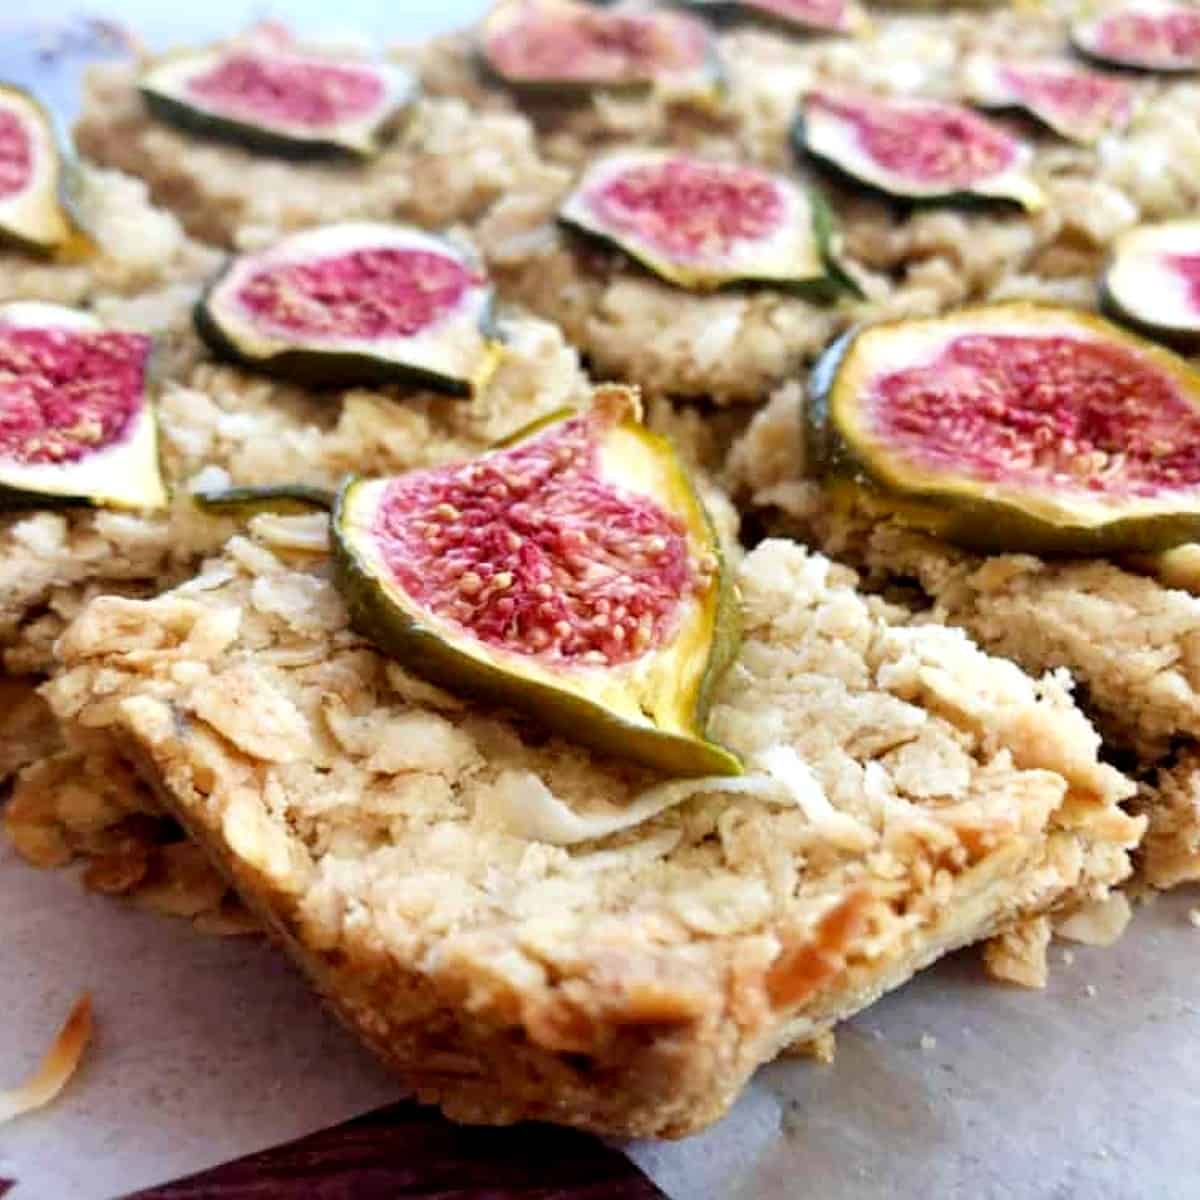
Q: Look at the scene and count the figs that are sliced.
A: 13